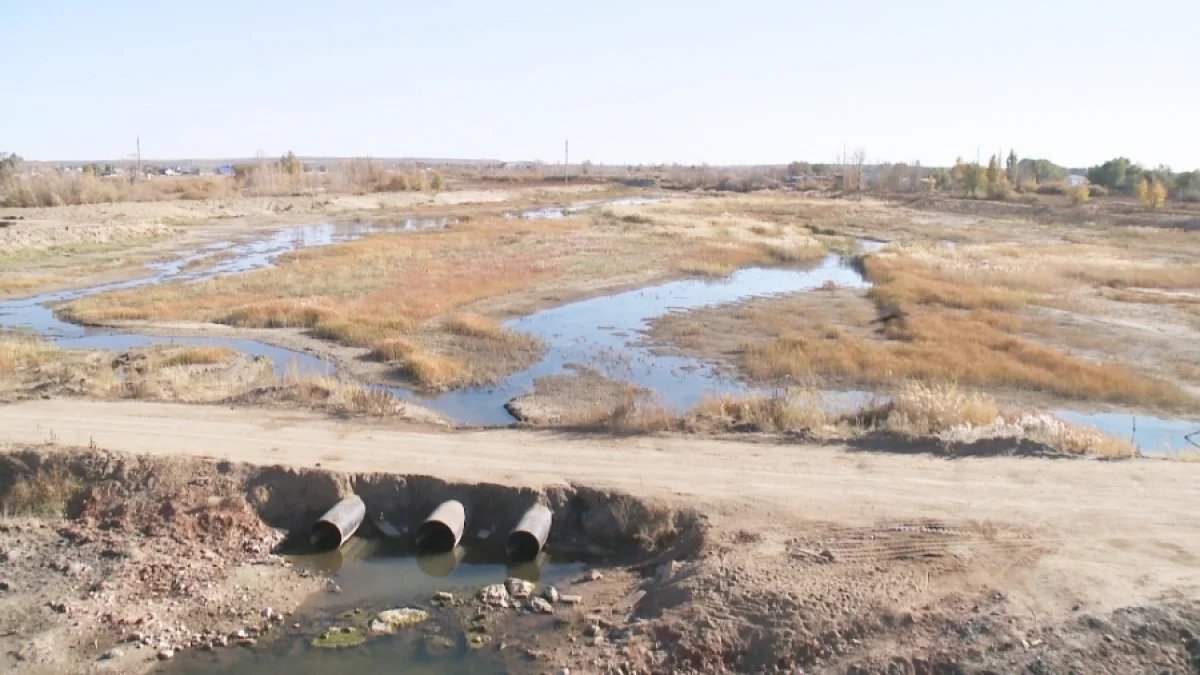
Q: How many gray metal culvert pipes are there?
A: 3